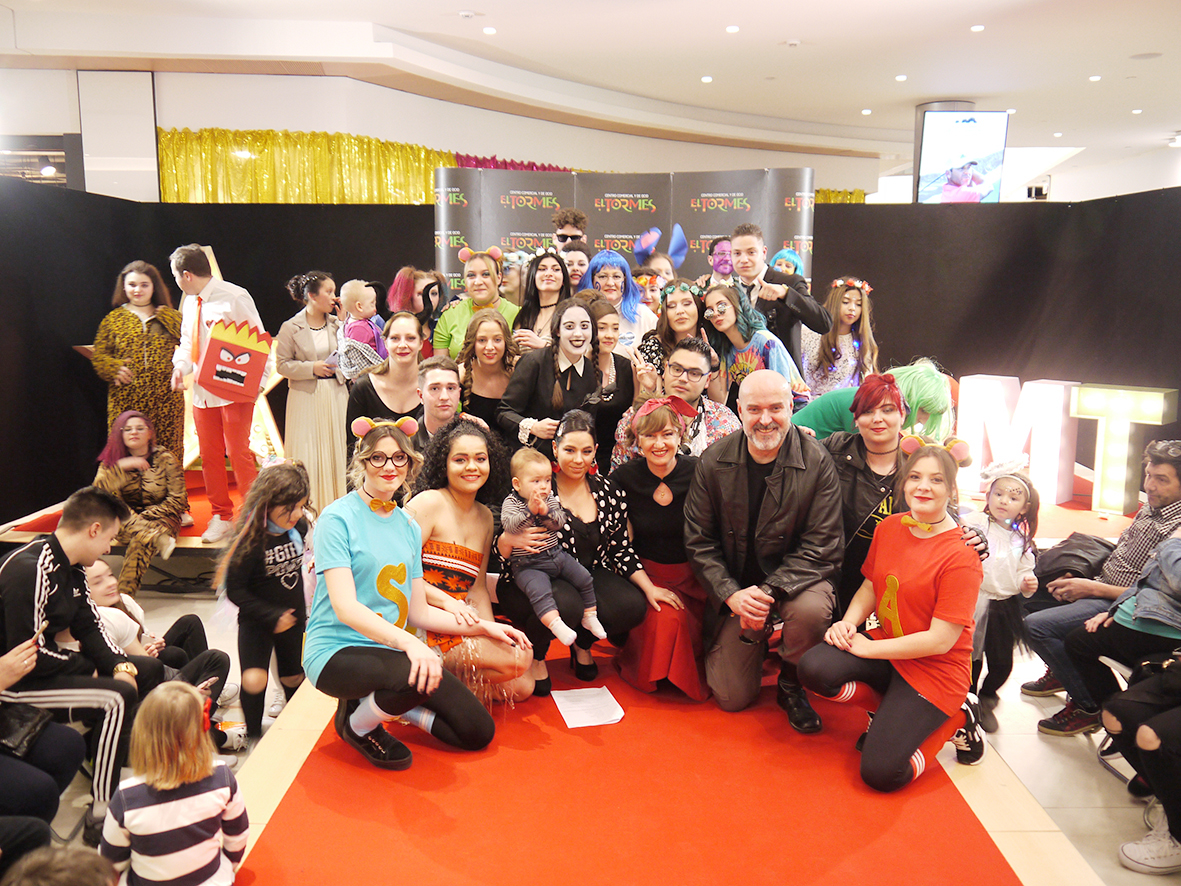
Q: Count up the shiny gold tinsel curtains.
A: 2